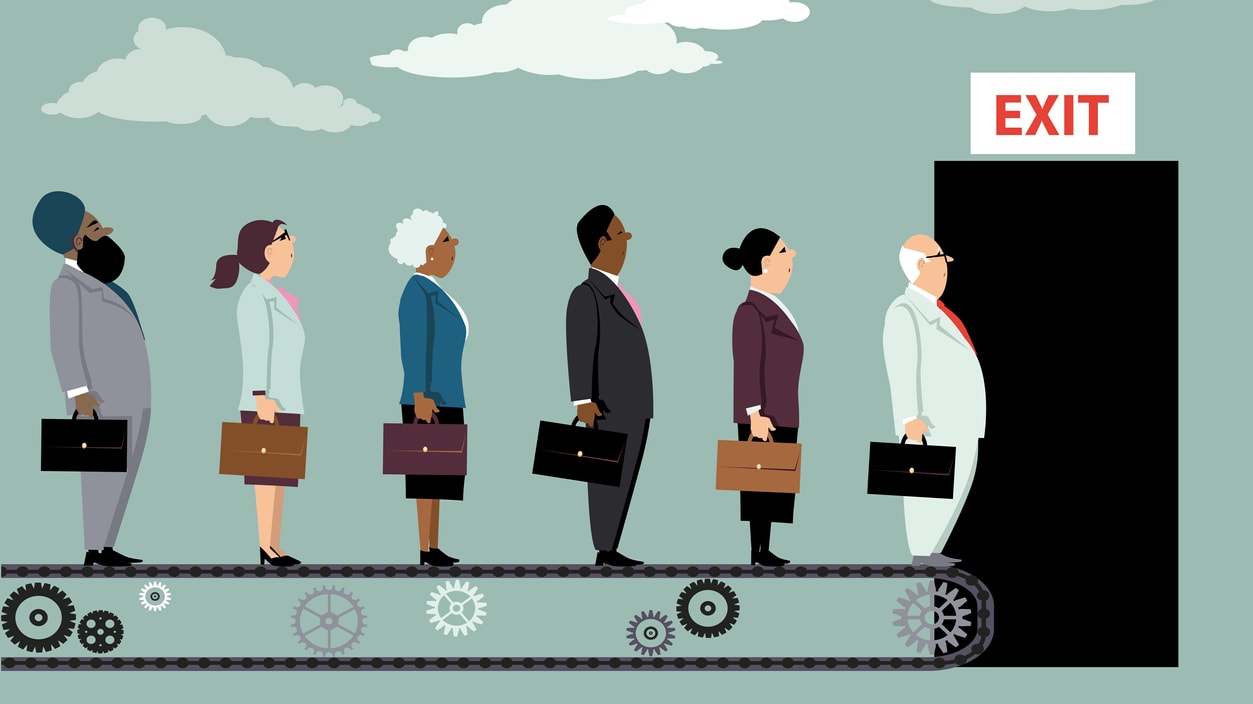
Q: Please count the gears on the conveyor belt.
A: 8